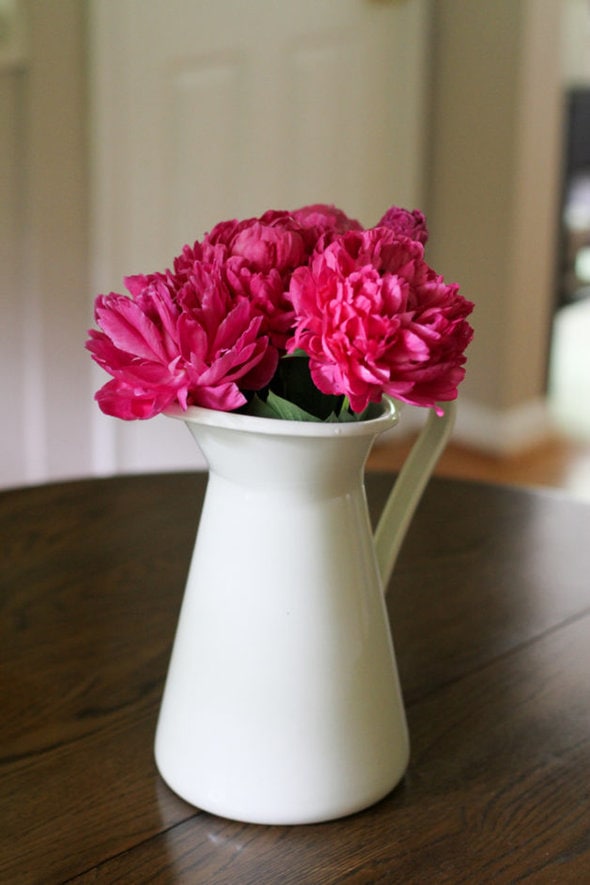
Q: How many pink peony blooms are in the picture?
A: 5